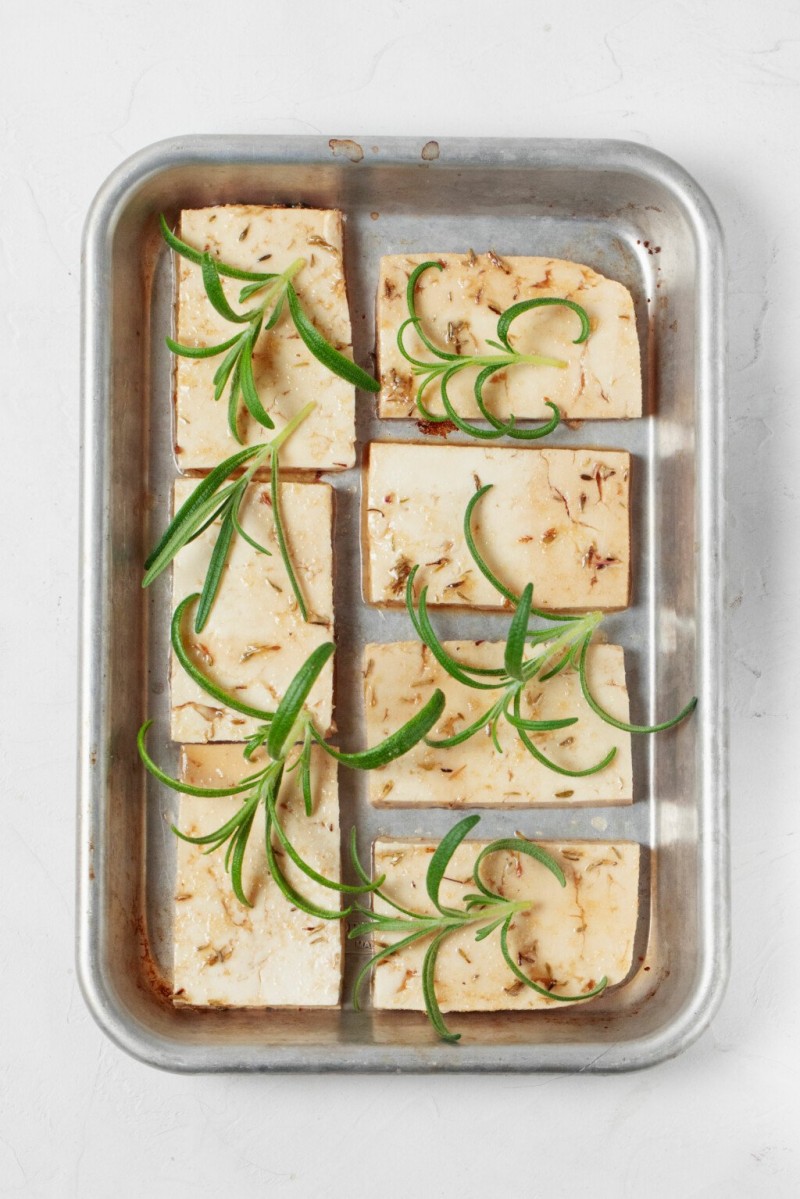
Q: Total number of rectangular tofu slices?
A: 7